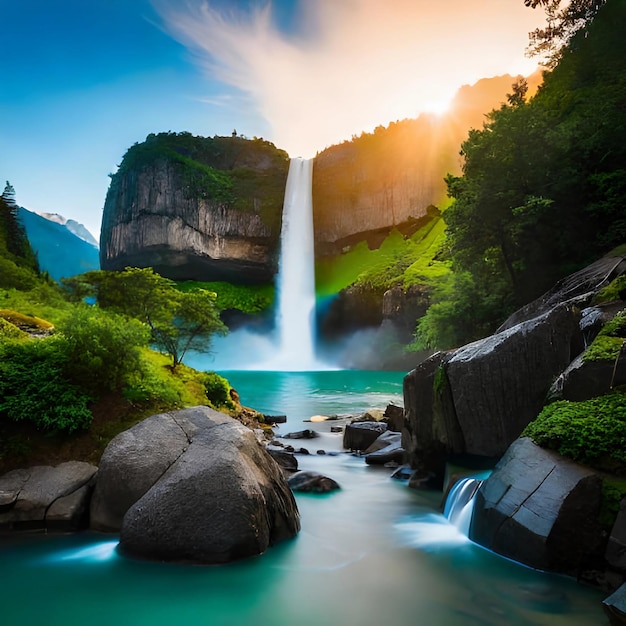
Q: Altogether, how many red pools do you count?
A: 0